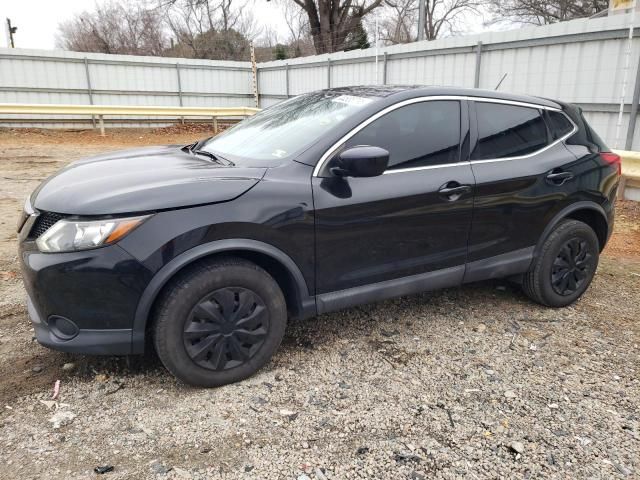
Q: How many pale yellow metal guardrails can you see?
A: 2